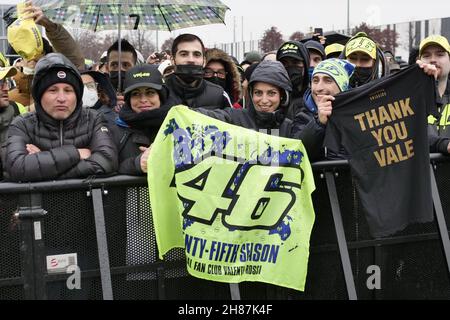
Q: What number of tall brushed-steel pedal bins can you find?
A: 0